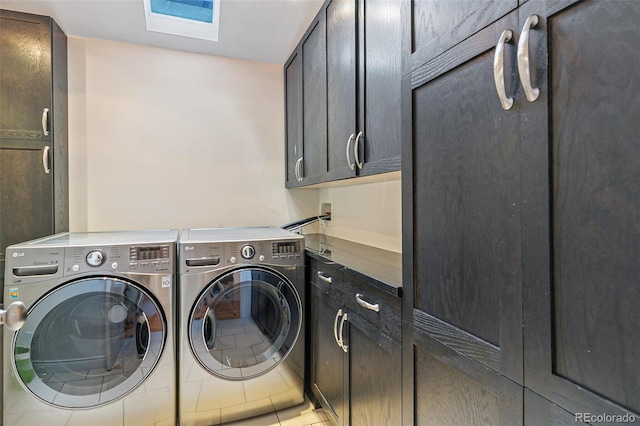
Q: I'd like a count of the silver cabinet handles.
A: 12